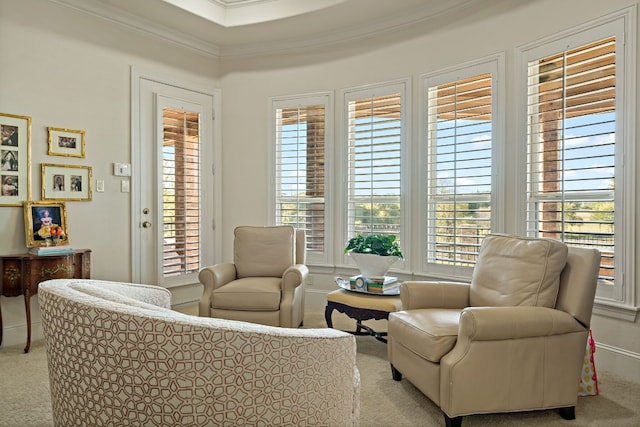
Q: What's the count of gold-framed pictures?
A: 4